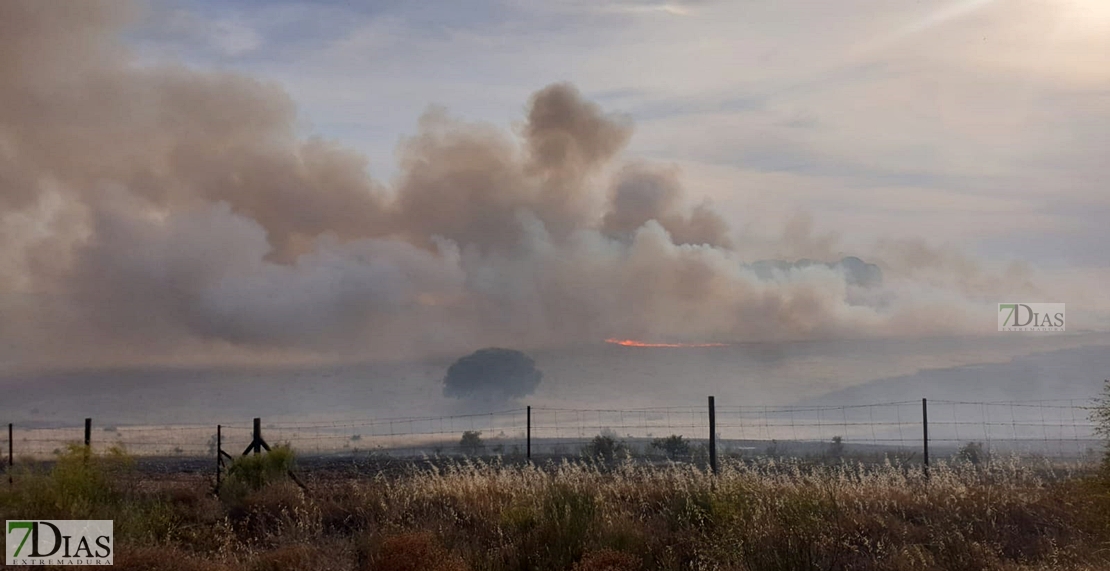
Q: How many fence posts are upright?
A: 7